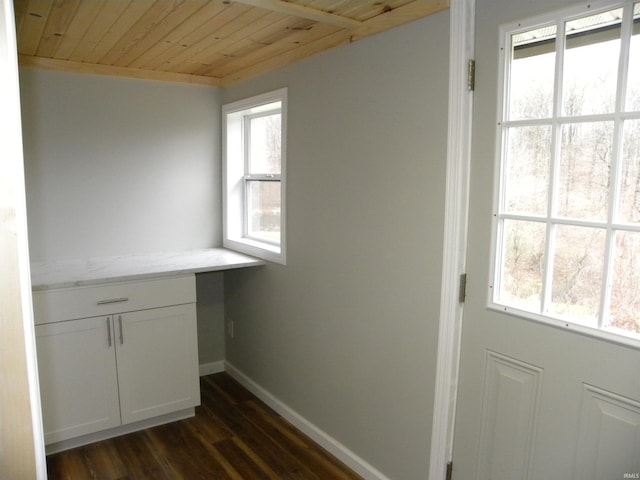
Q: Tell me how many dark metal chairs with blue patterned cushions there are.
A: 0